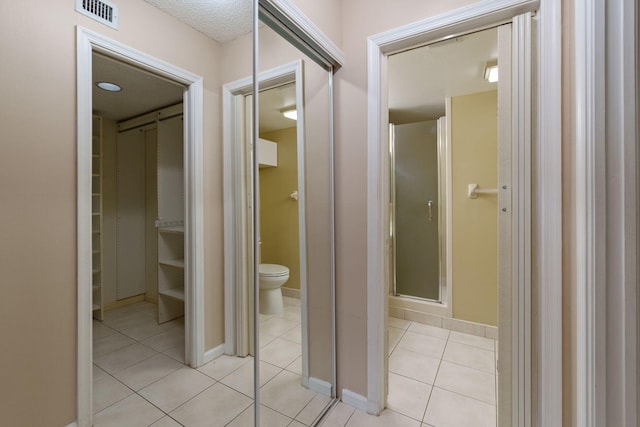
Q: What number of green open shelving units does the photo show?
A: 0